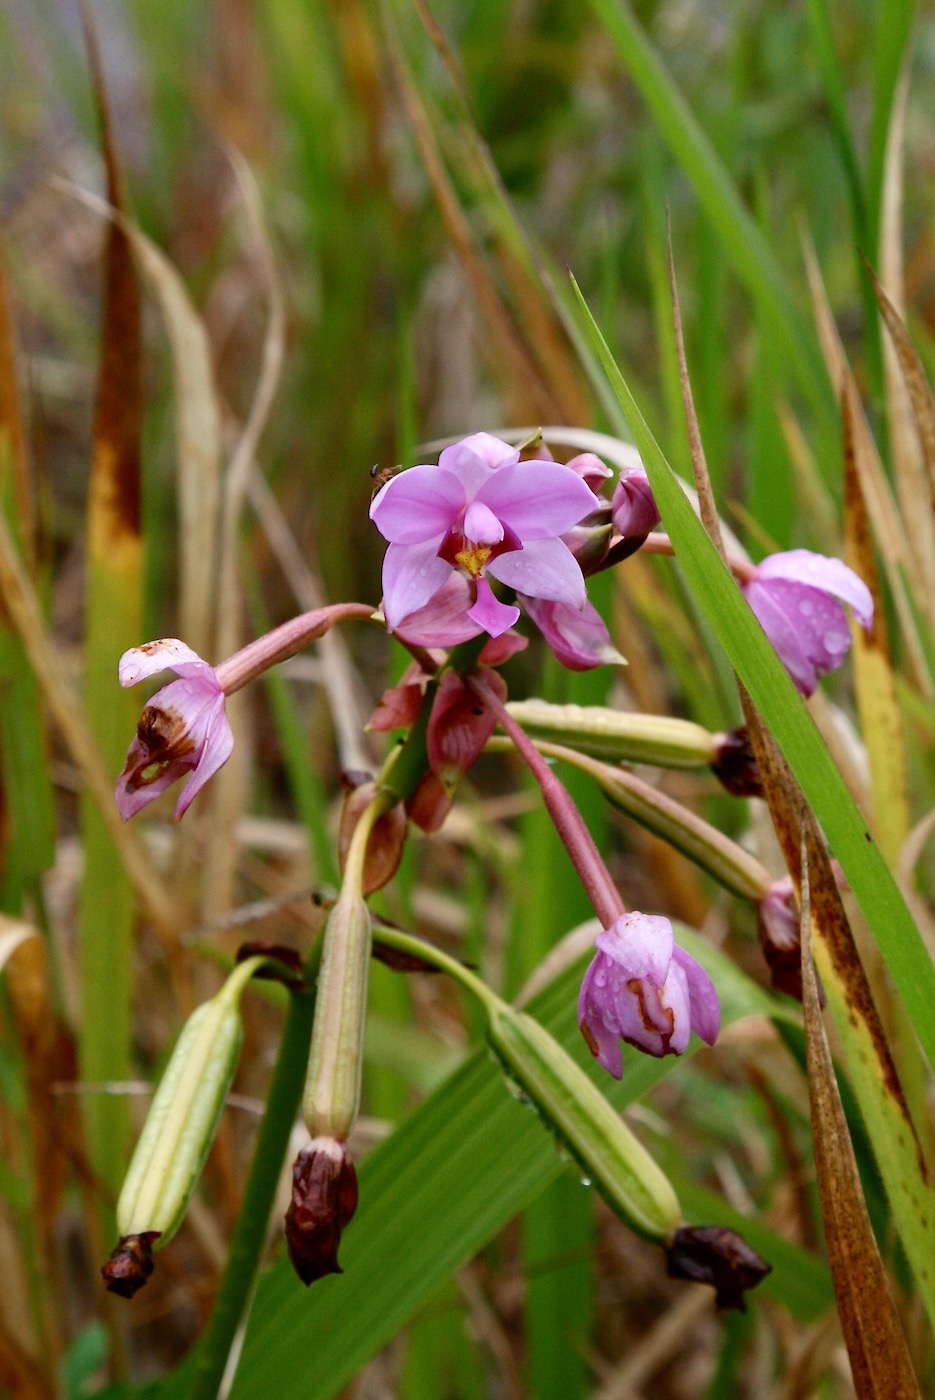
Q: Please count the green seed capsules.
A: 5